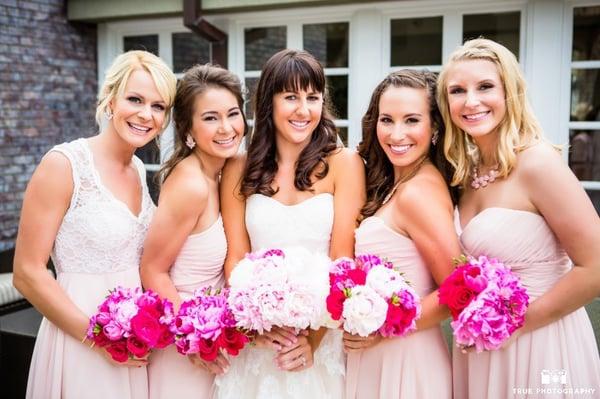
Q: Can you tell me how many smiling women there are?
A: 5